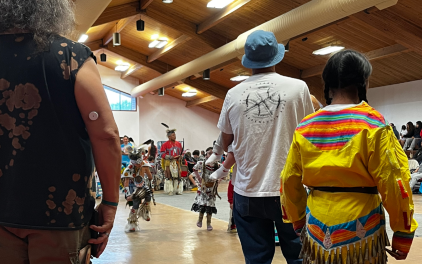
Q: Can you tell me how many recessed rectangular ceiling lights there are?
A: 7